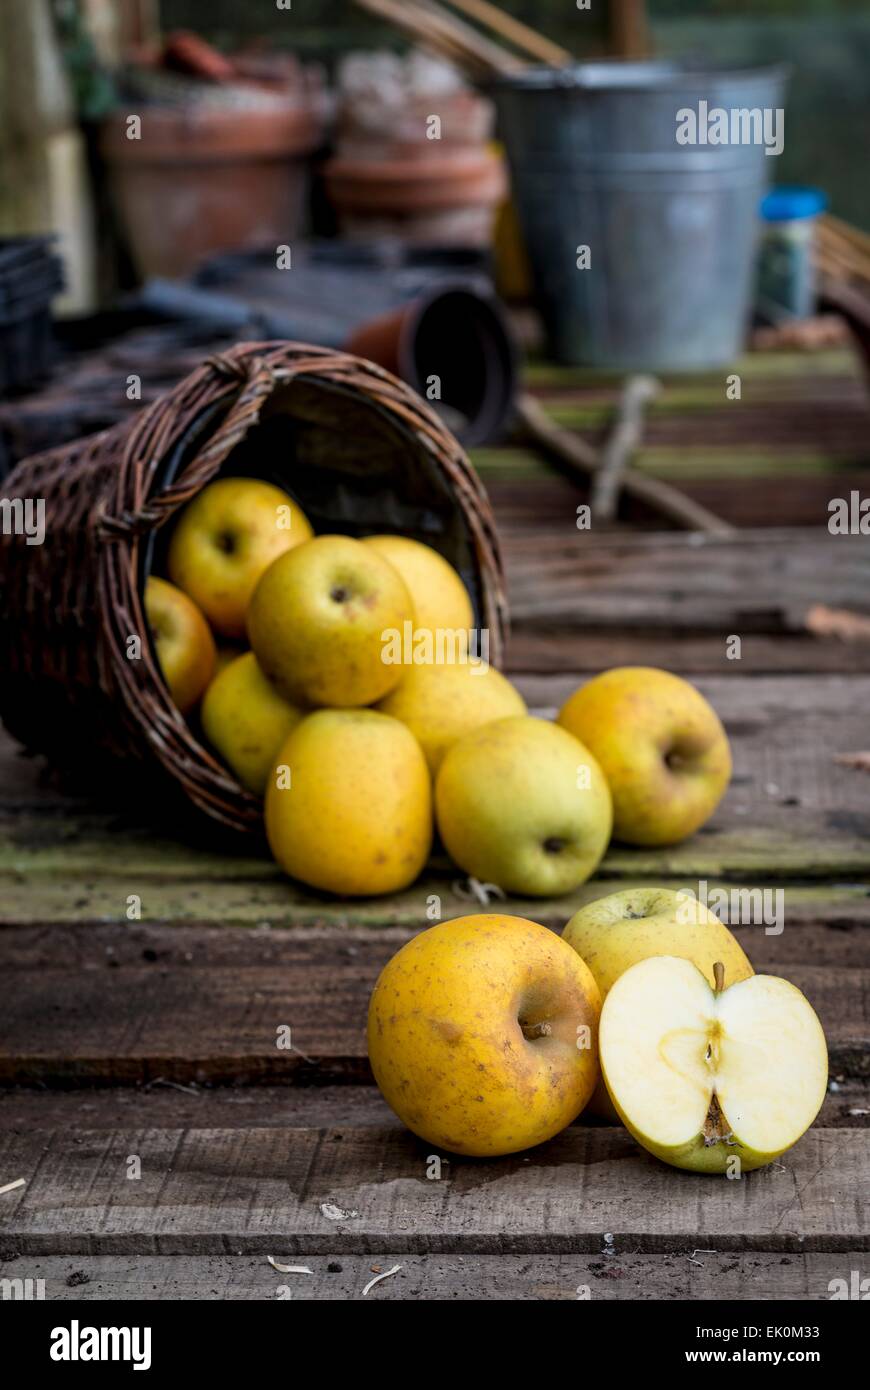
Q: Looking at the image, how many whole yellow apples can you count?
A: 11